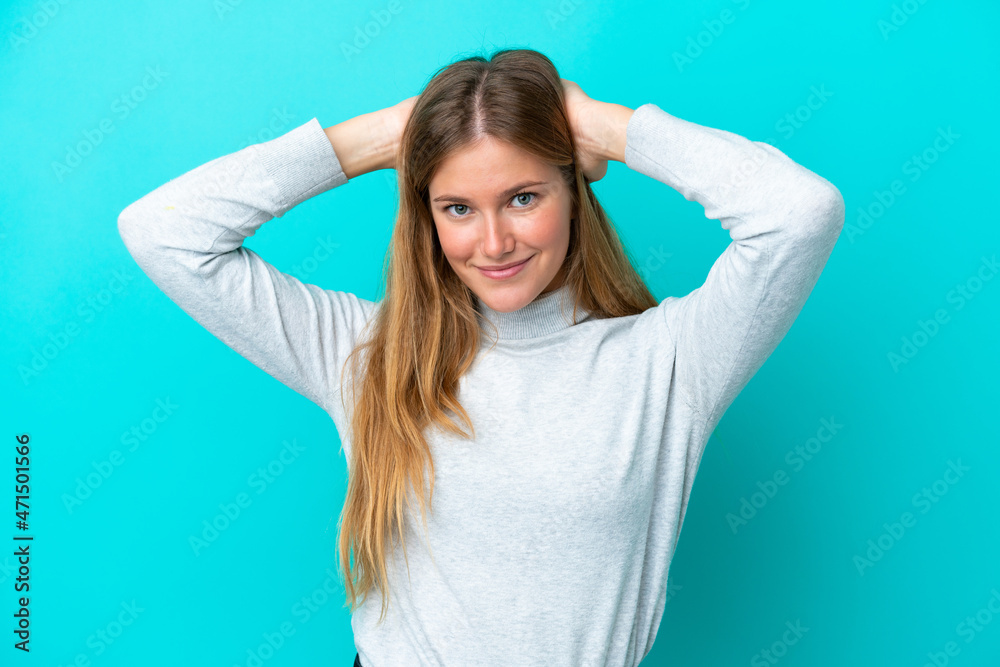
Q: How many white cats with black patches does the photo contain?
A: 0